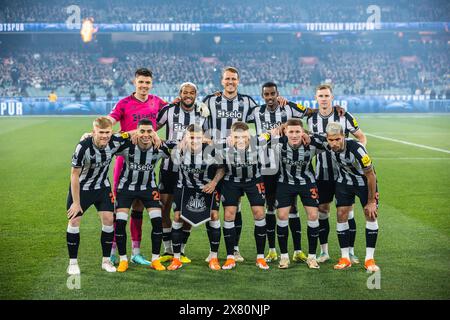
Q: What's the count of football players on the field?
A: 11